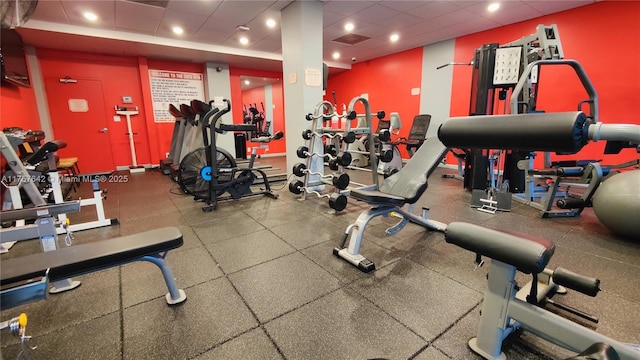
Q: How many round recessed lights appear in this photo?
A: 8